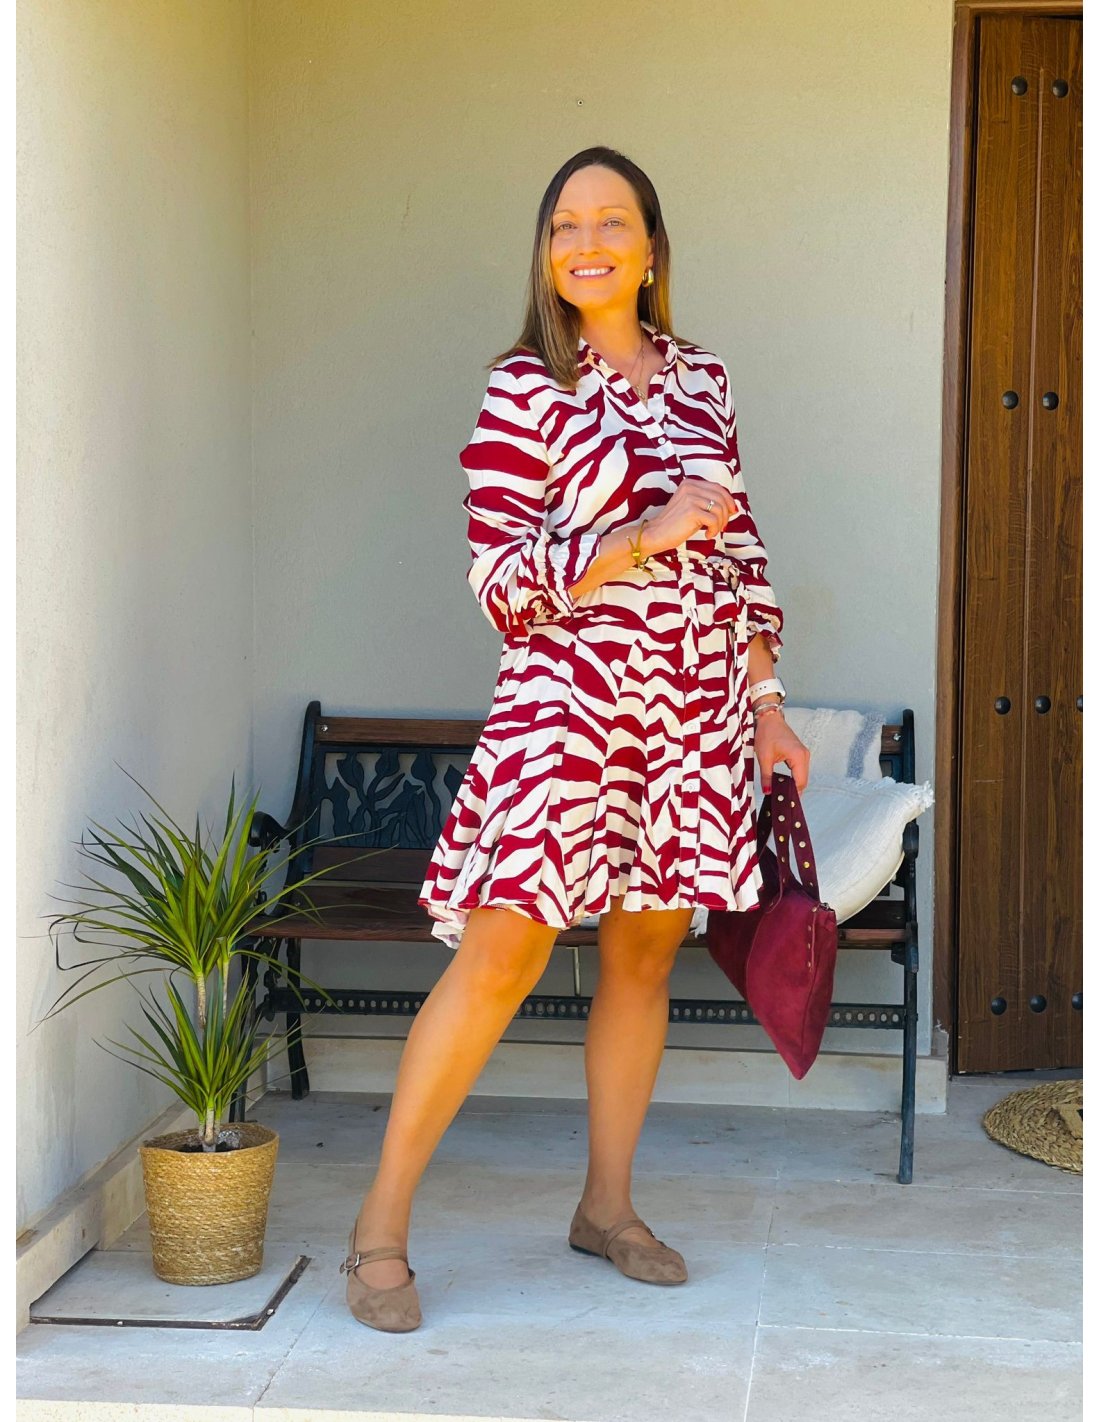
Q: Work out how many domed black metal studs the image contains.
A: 10